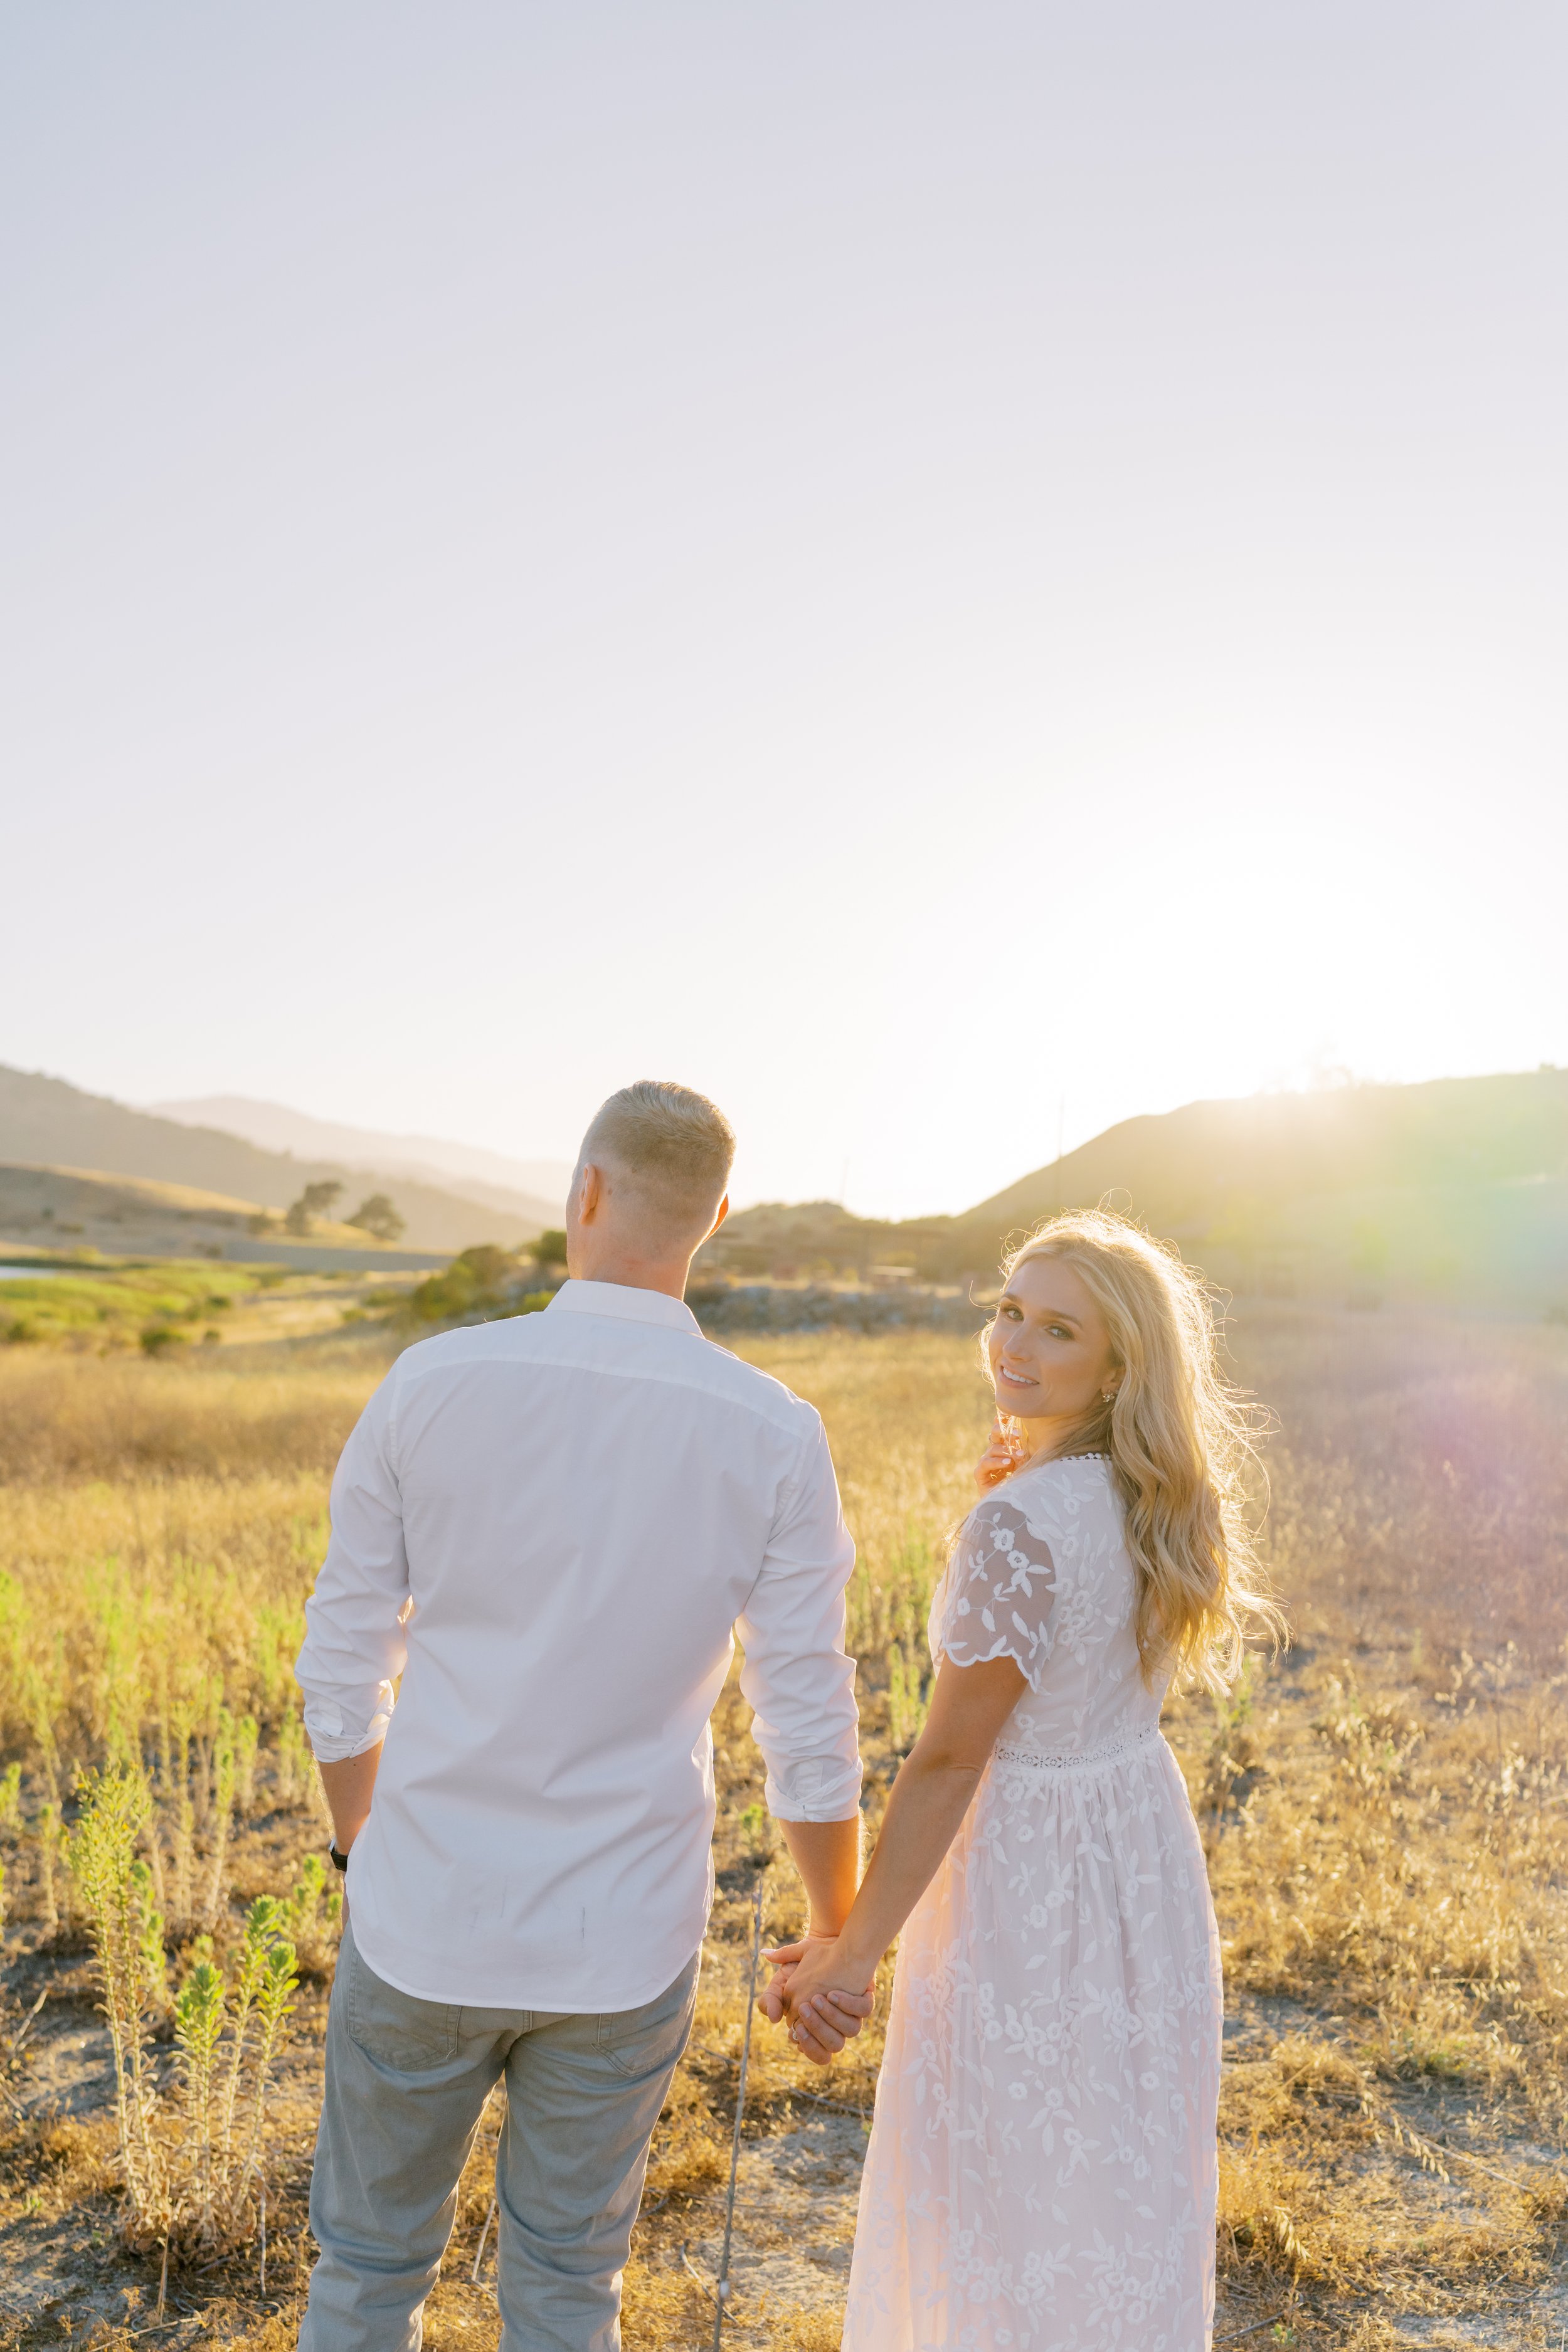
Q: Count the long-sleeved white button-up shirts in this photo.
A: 1